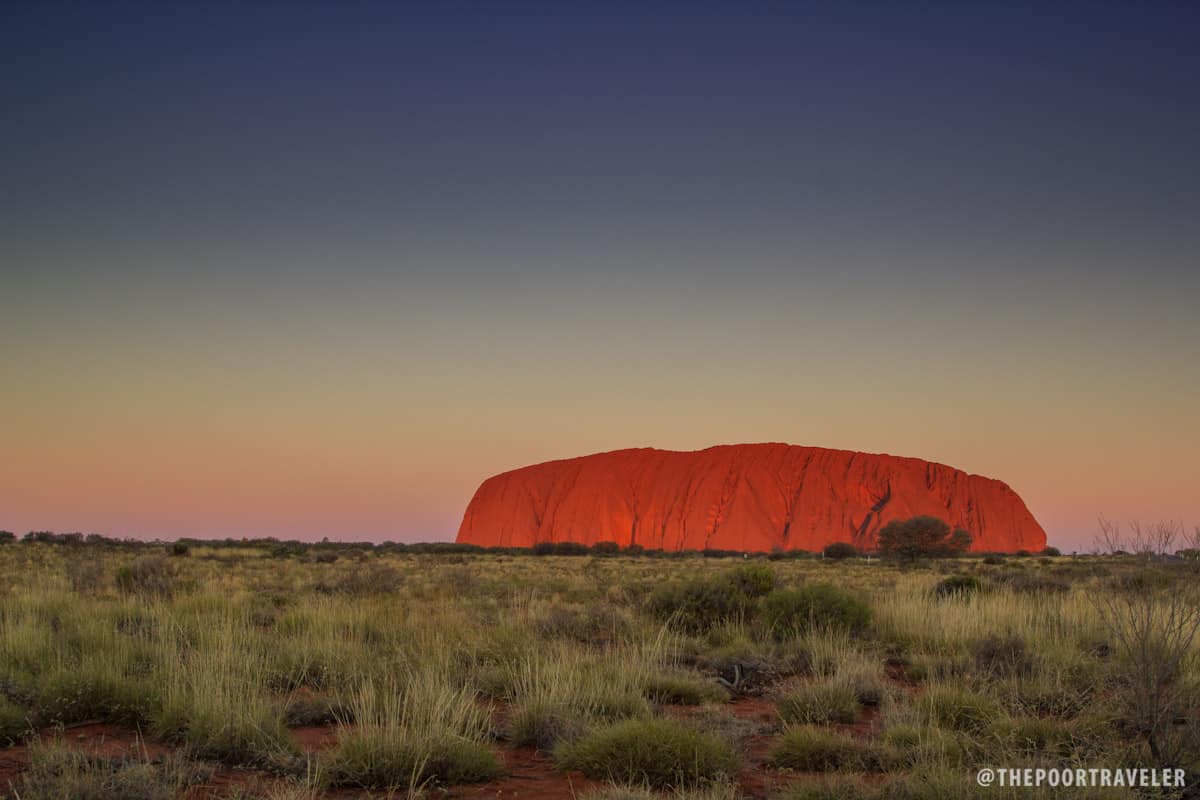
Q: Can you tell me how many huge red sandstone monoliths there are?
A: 1